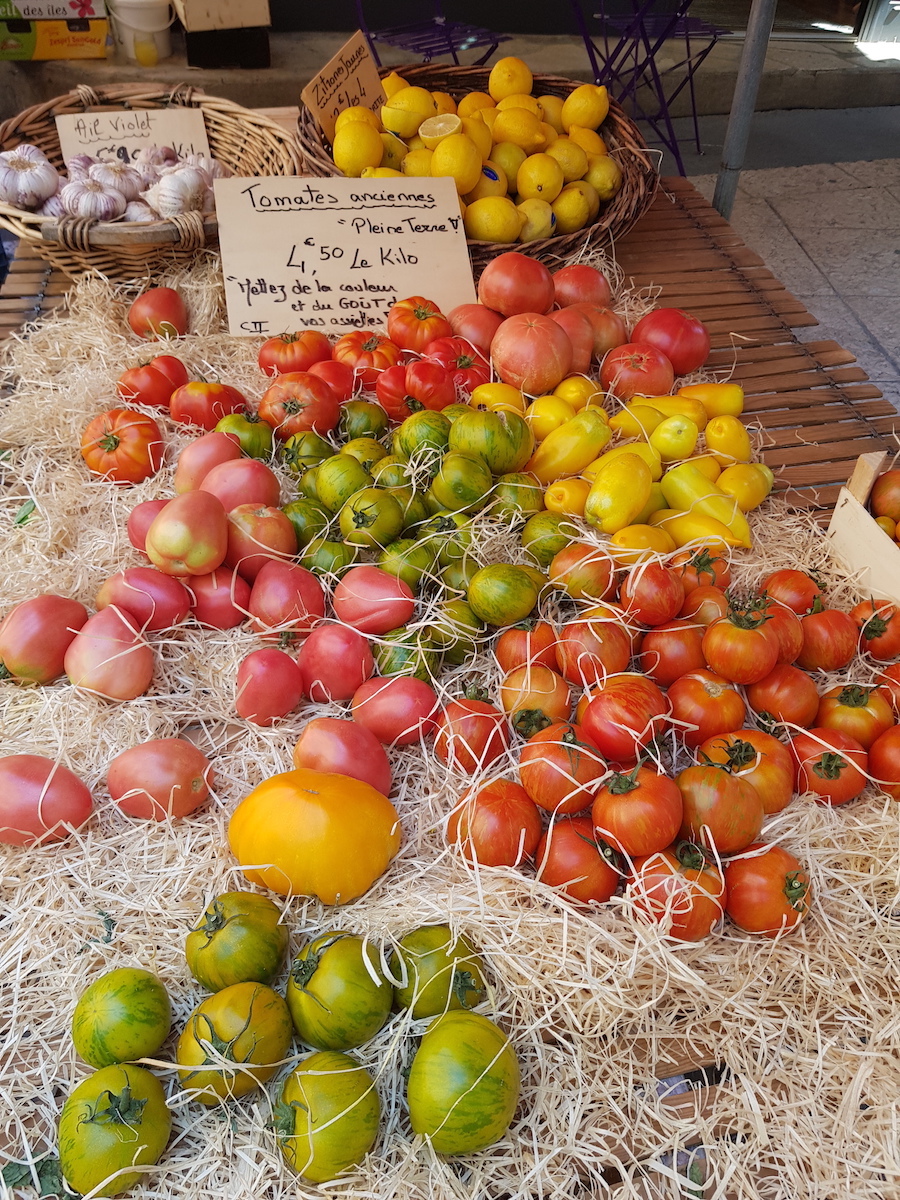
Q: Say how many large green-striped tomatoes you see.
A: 8